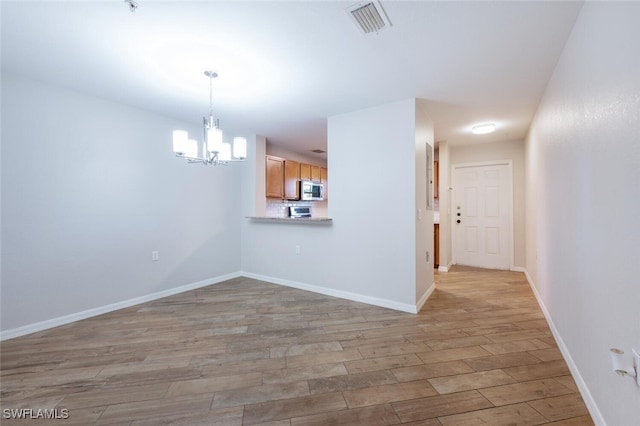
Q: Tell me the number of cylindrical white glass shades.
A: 5